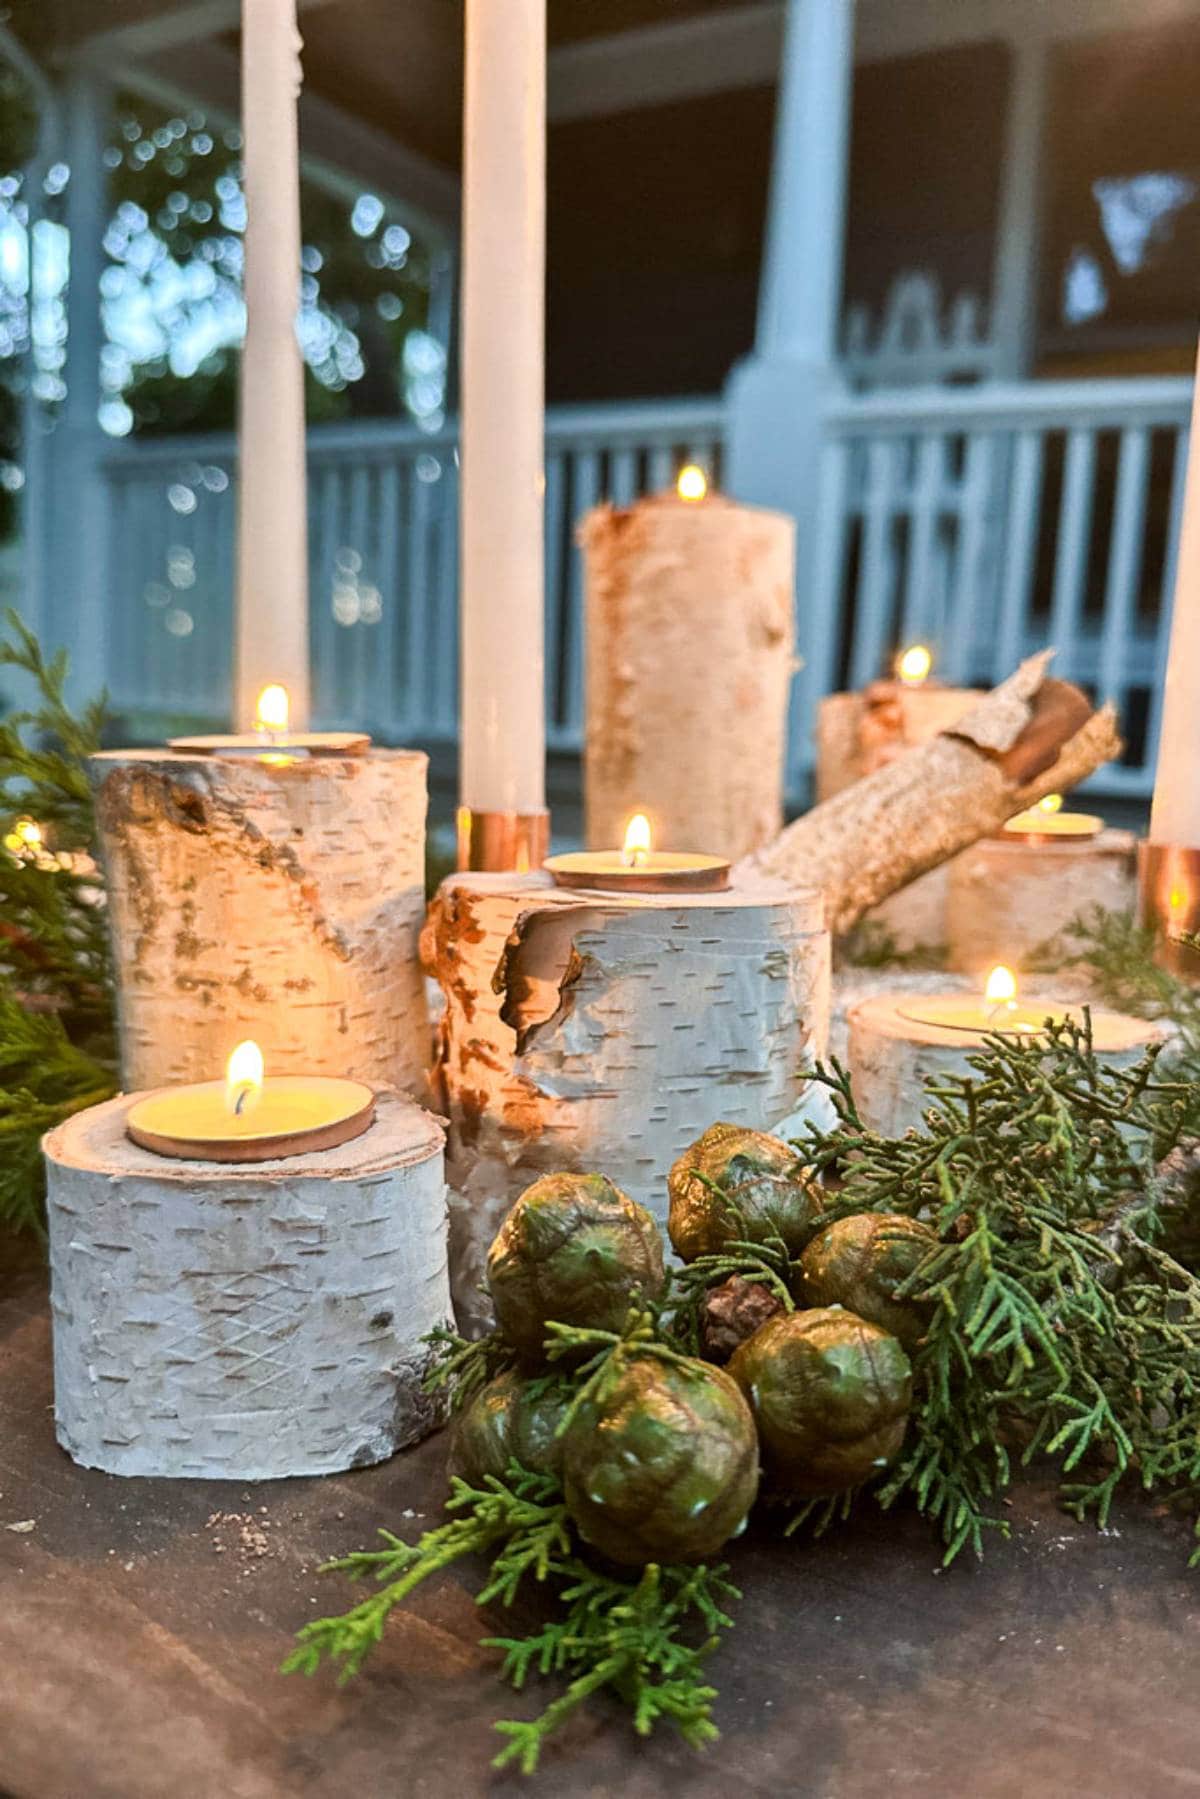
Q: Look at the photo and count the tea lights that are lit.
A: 7